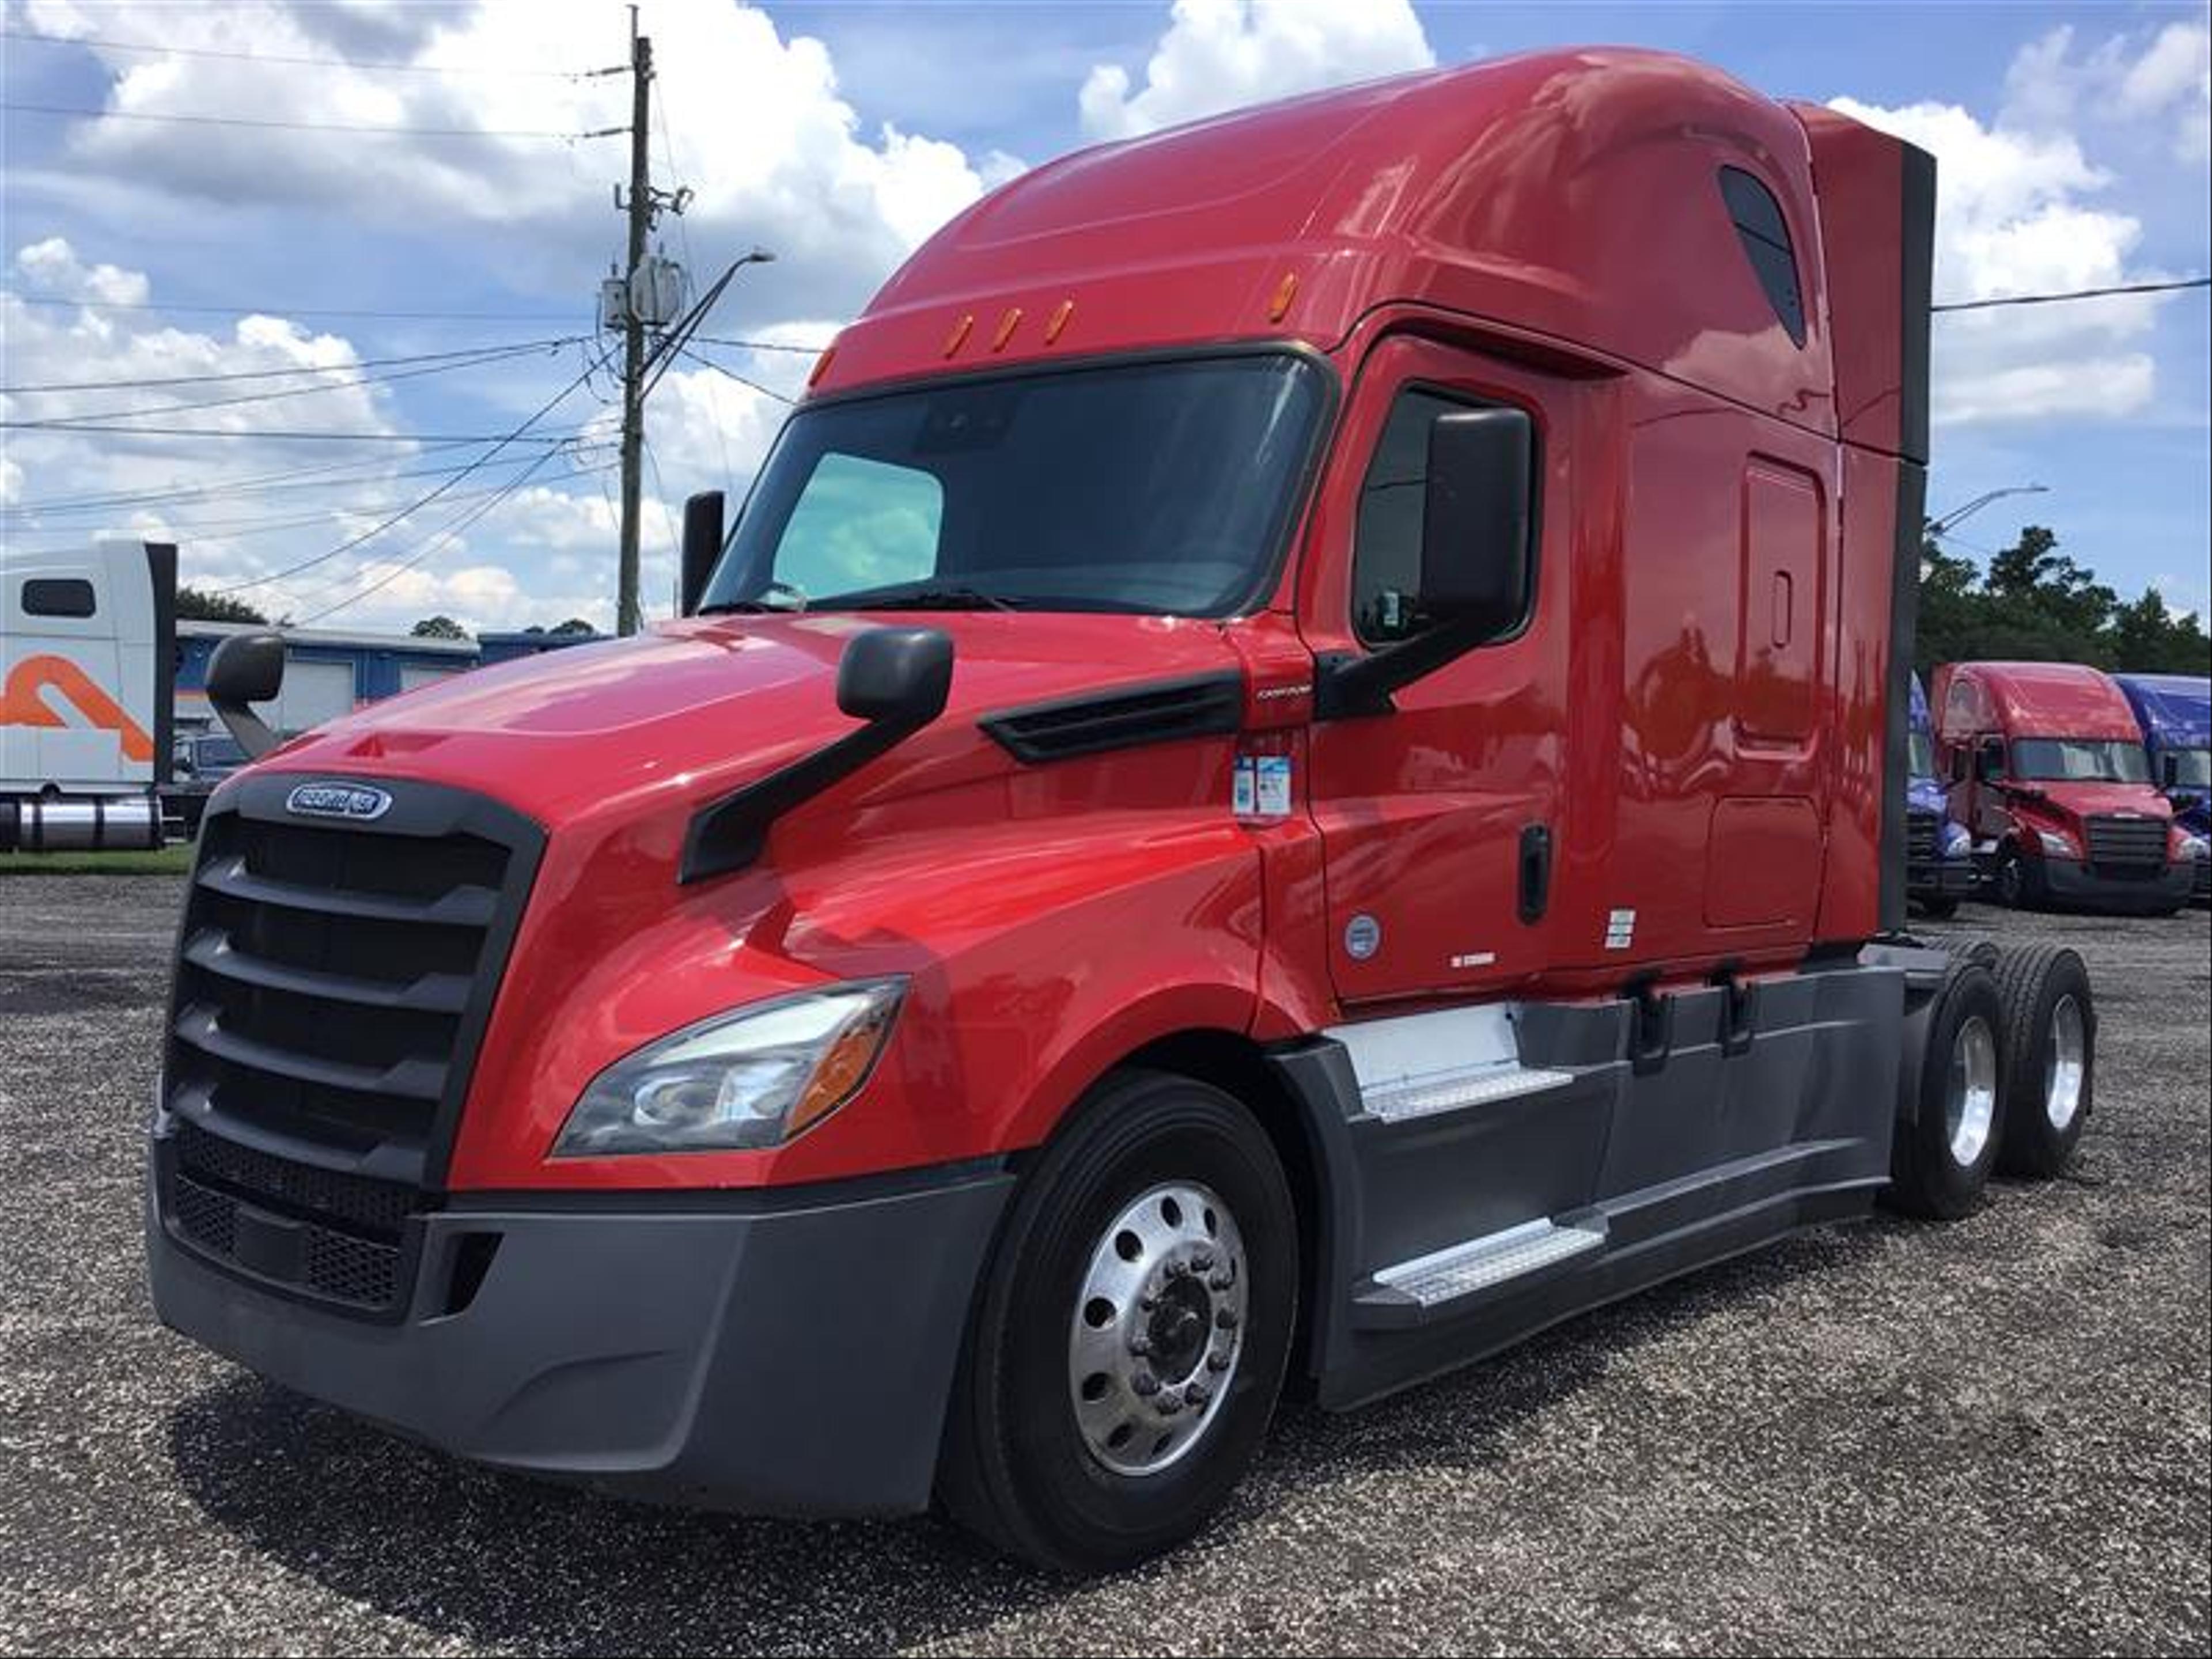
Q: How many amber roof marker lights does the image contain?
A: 5